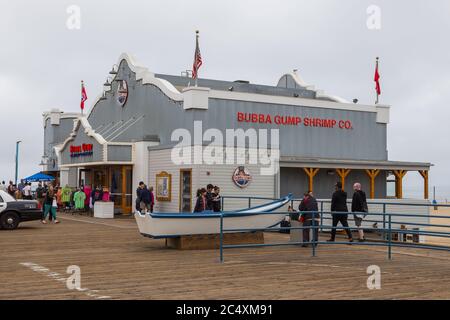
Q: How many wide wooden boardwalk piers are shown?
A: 1